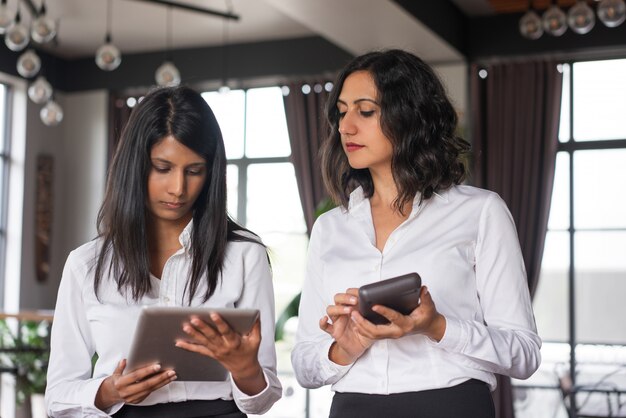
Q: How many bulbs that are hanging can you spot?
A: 12